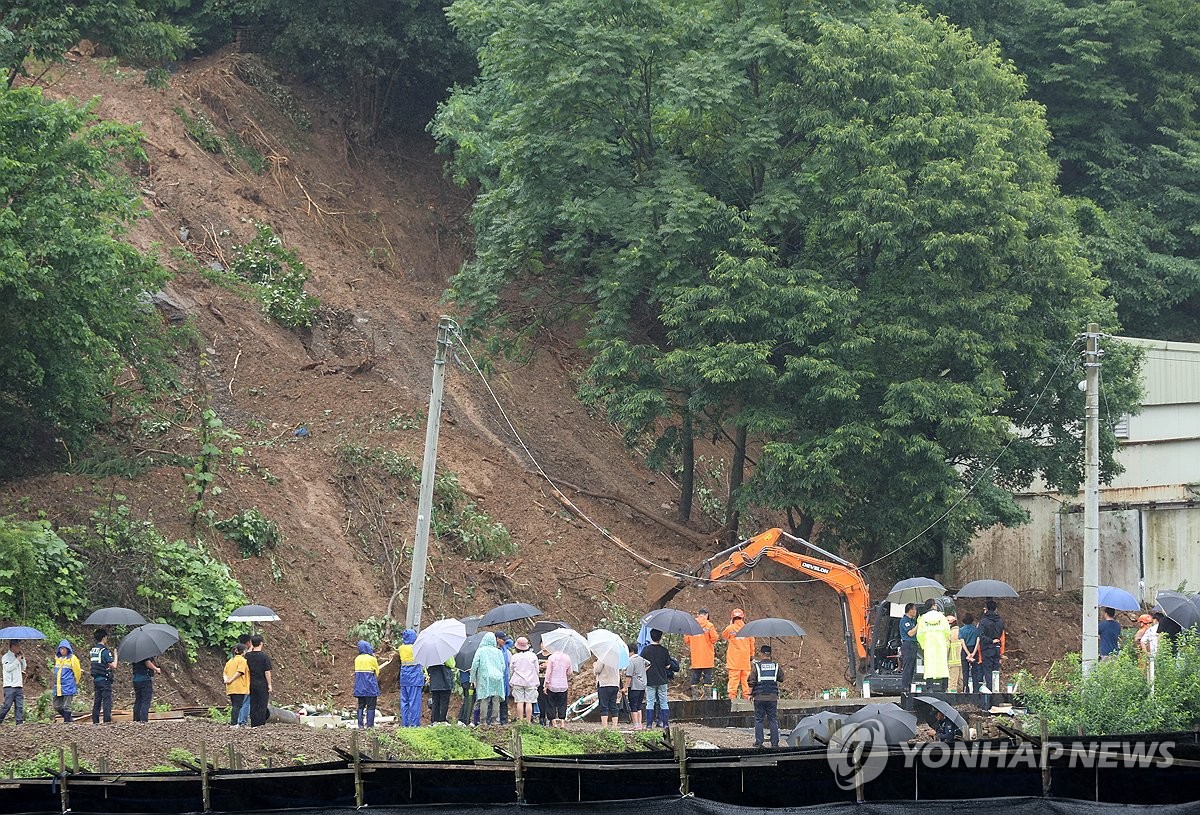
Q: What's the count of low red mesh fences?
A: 0